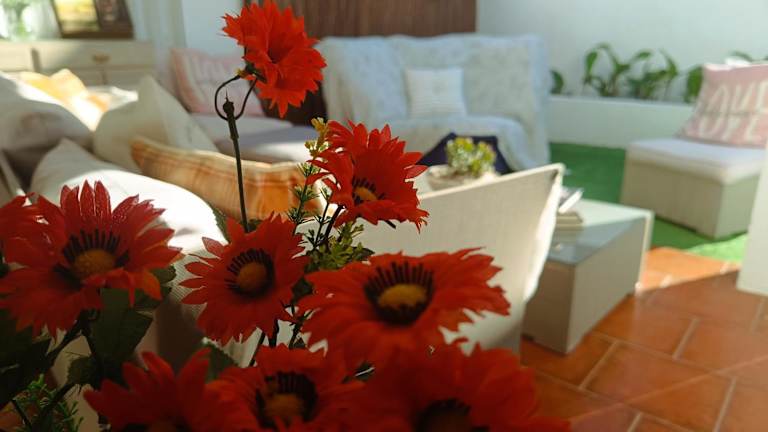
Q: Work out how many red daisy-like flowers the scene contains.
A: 9